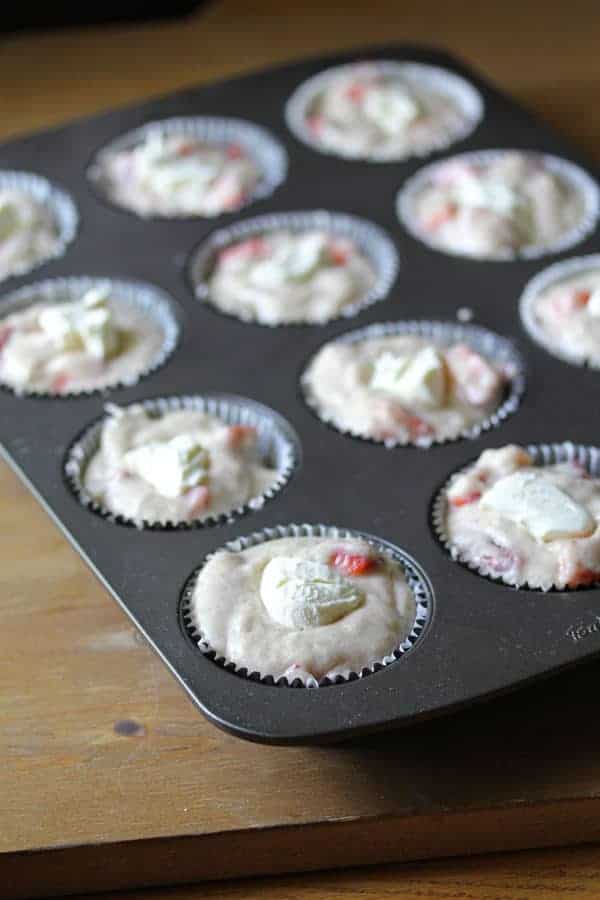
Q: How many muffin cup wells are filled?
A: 11